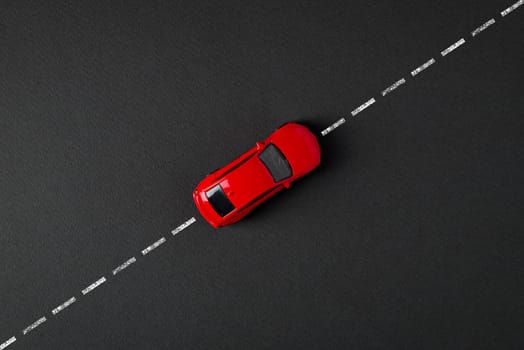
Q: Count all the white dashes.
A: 14